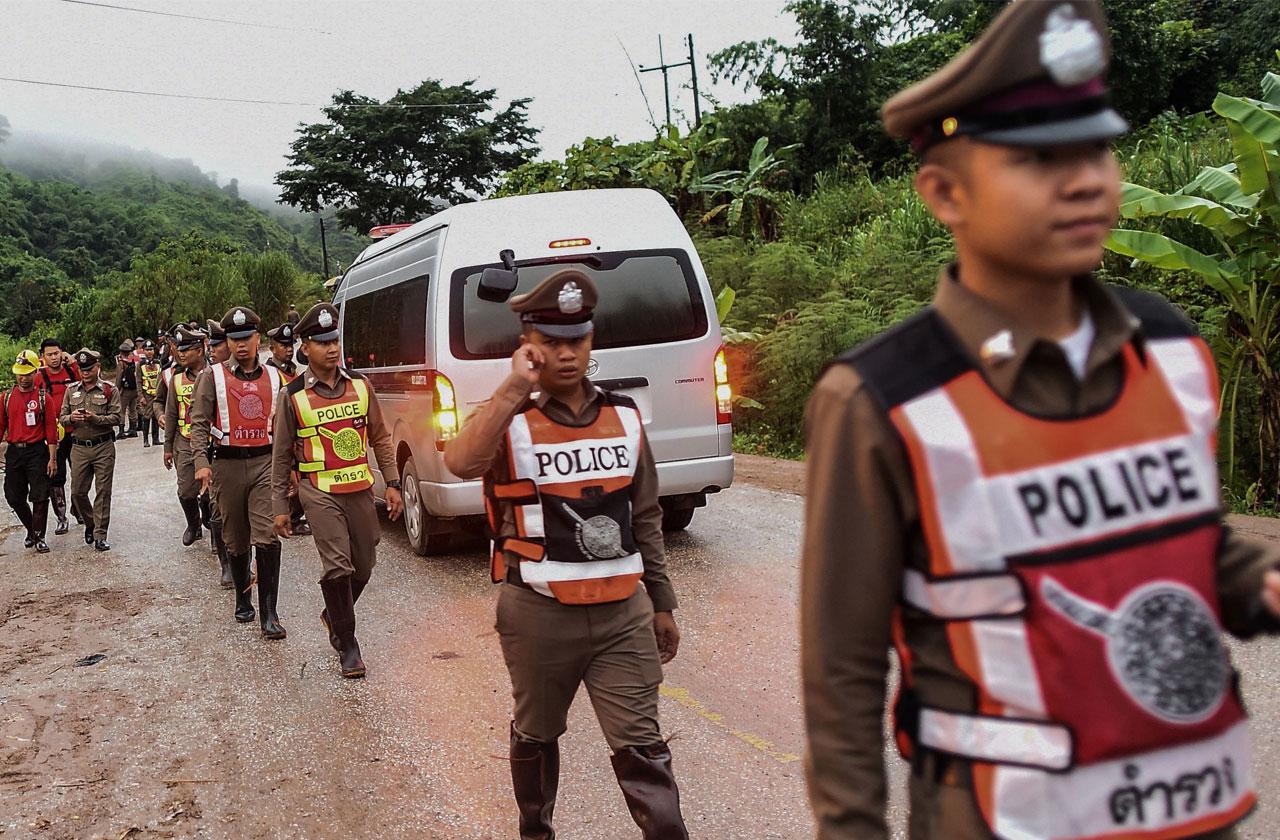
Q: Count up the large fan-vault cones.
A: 0